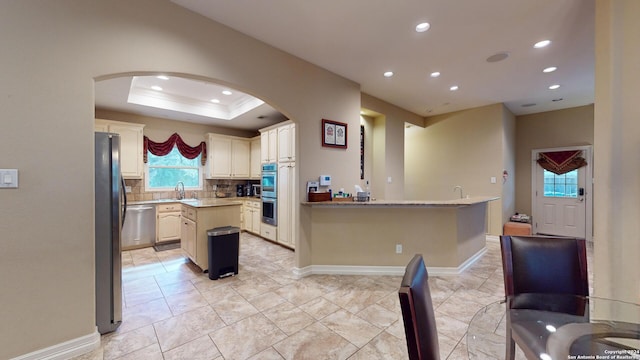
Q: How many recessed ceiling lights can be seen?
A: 11